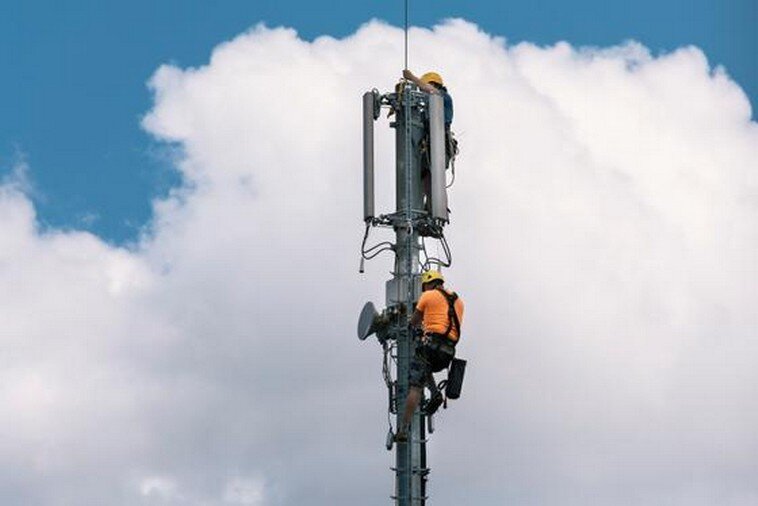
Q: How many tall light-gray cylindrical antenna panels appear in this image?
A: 2